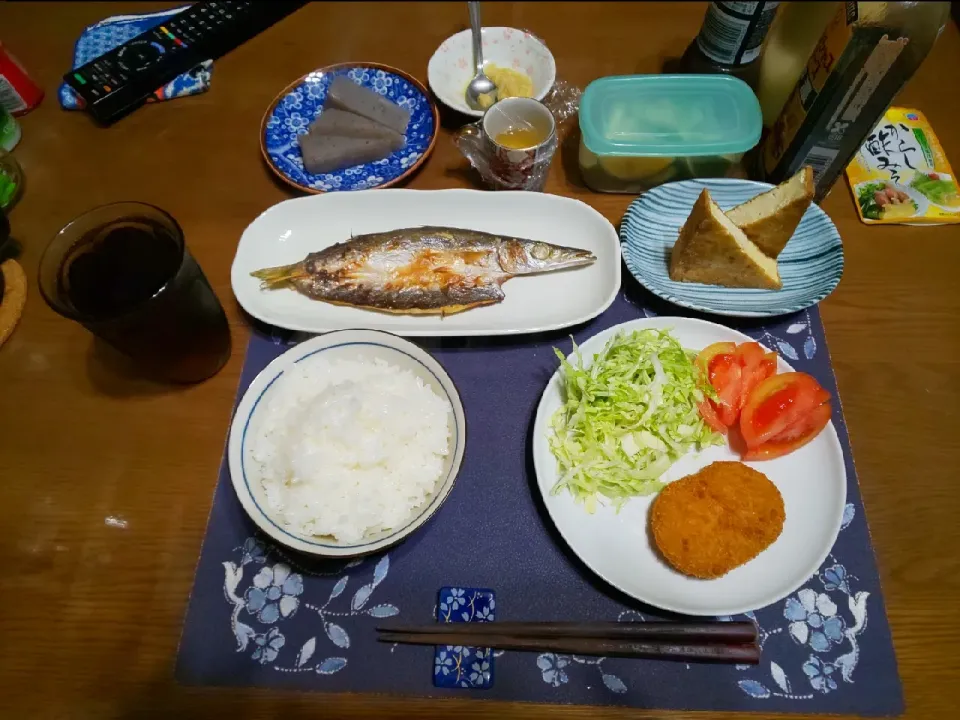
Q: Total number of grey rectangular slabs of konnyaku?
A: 3